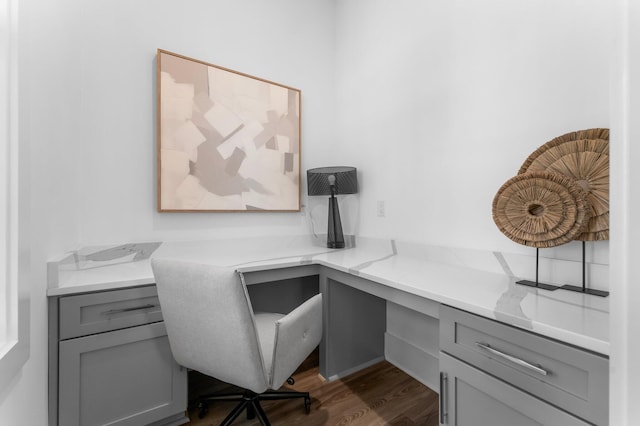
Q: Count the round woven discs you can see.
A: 2